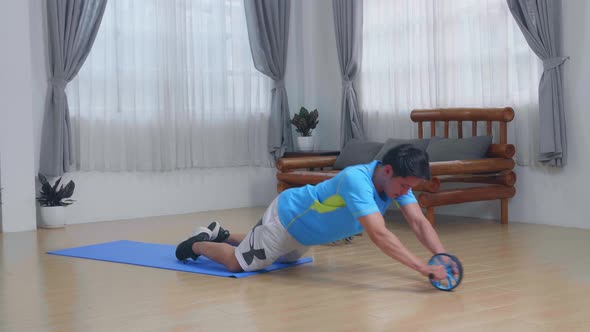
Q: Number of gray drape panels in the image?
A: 4